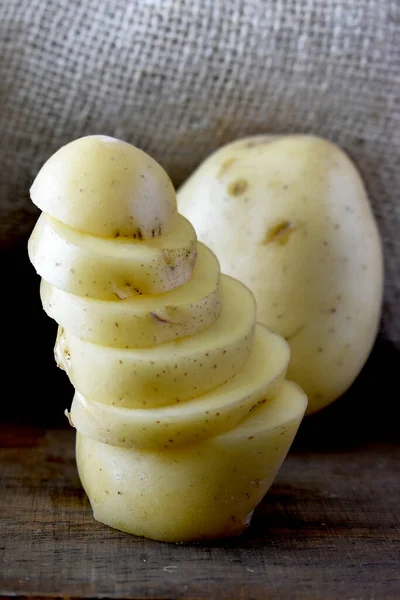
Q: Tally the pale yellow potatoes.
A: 2